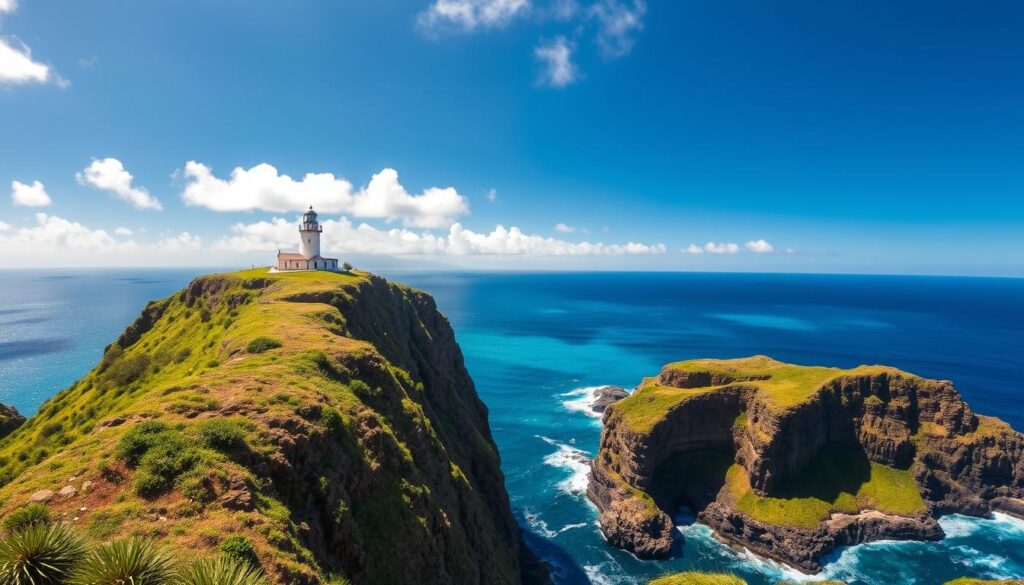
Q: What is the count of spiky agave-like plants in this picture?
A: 3